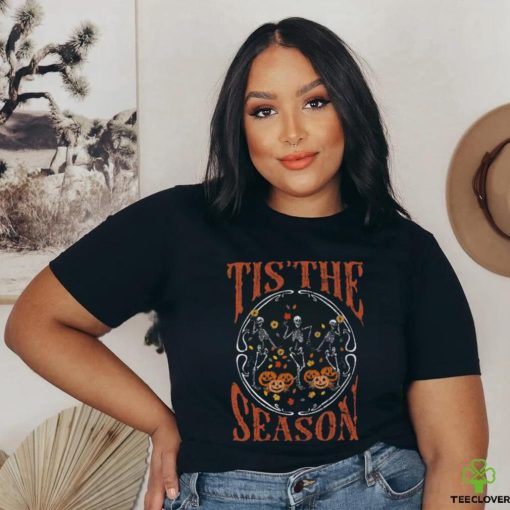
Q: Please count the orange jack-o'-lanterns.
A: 6